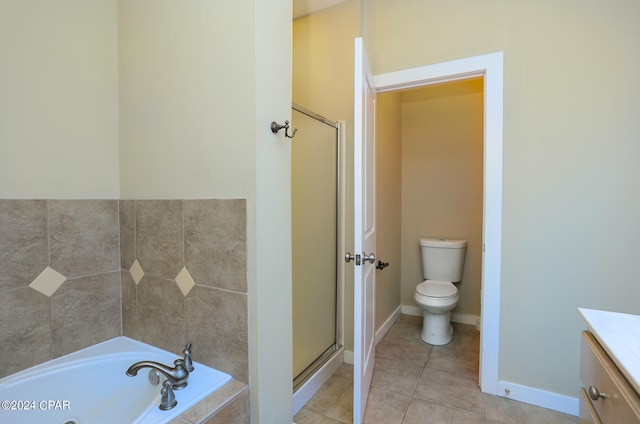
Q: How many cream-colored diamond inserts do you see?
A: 3